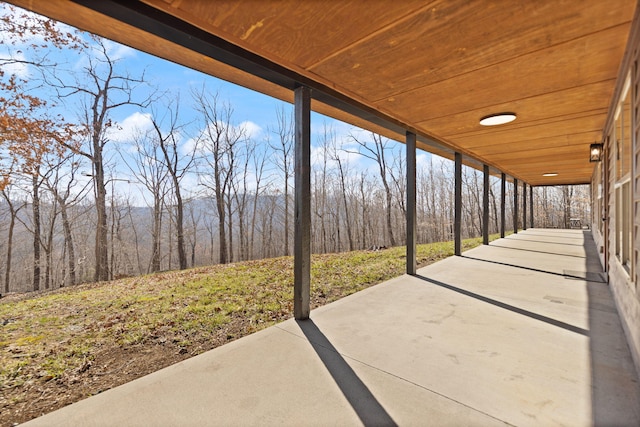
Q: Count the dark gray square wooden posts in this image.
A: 8